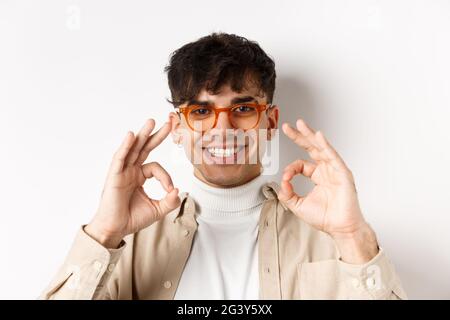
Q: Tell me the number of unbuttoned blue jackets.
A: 0